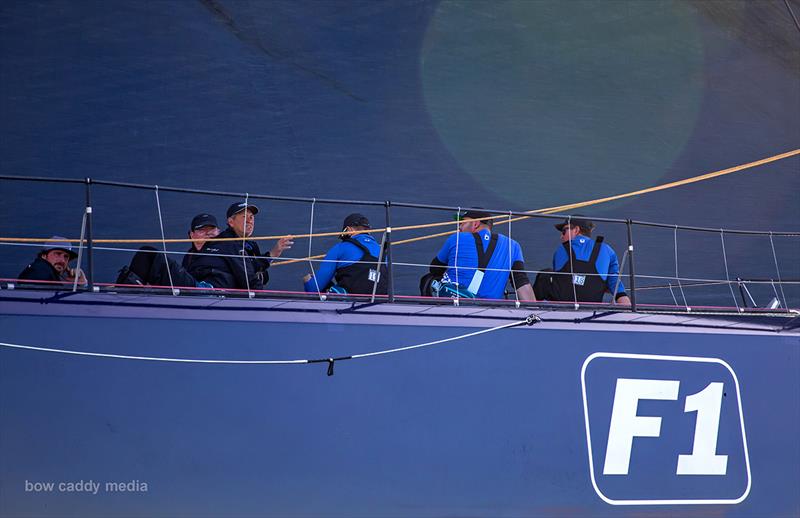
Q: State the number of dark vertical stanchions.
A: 3